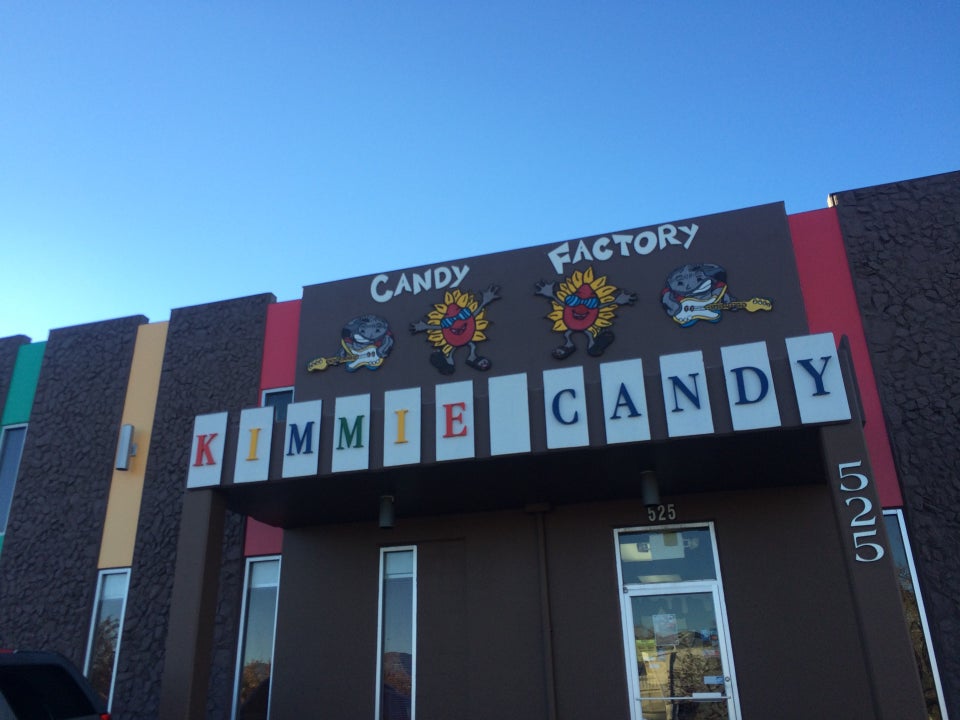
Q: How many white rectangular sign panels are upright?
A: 12